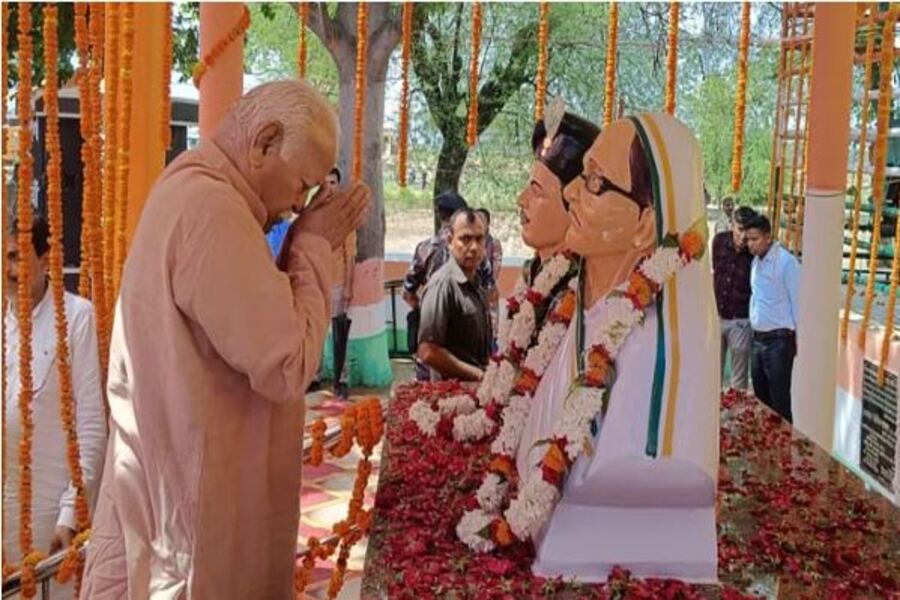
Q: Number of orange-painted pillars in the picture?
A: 3